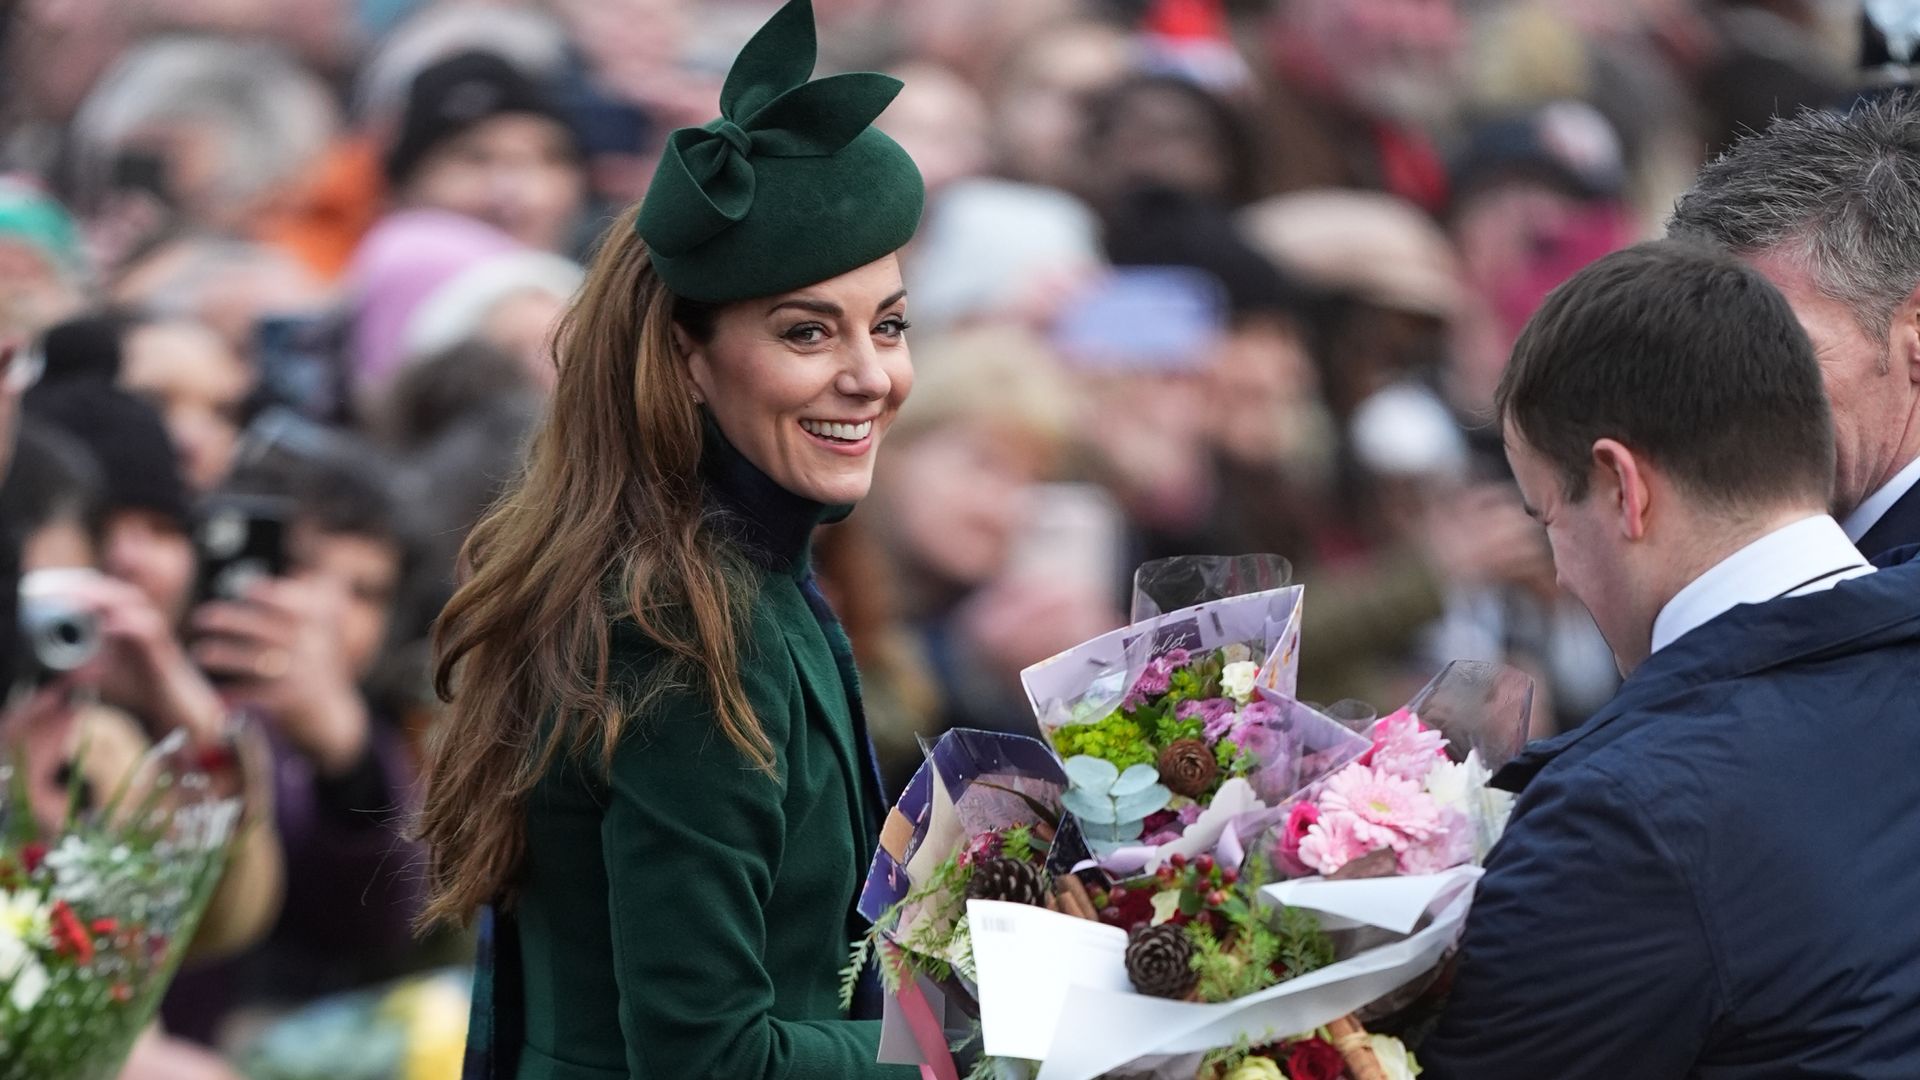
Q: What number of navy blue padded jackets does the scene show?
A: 1